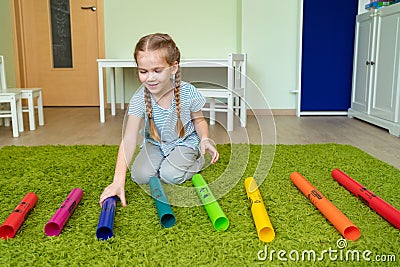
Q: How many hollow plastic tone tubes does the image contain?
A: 8